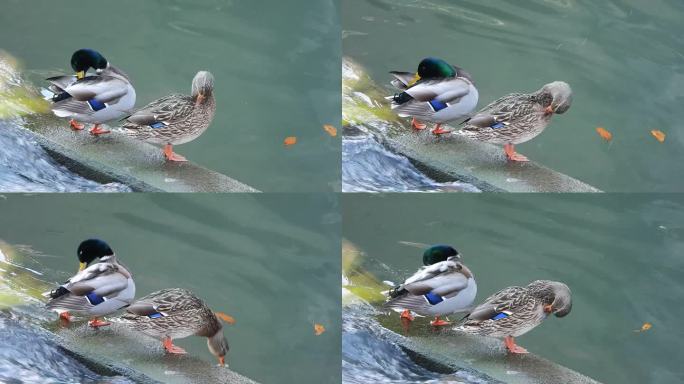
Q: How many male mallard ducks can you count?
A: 4